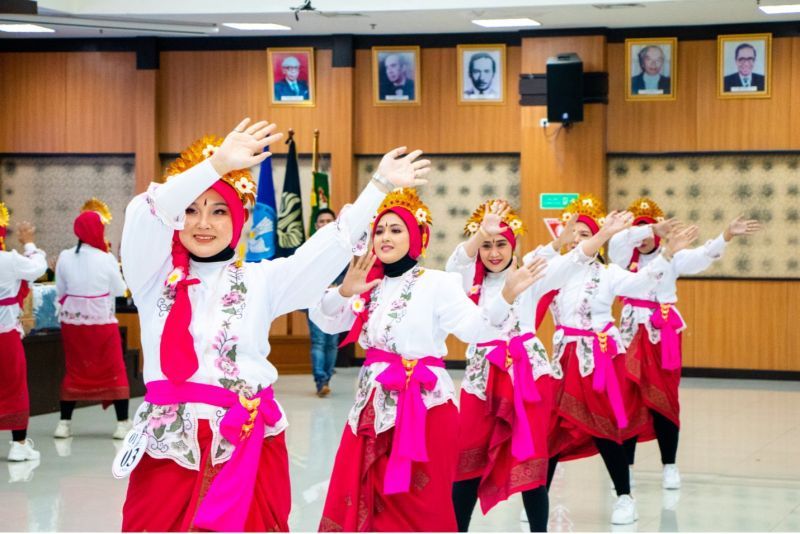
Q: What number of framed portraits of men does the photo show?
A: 5